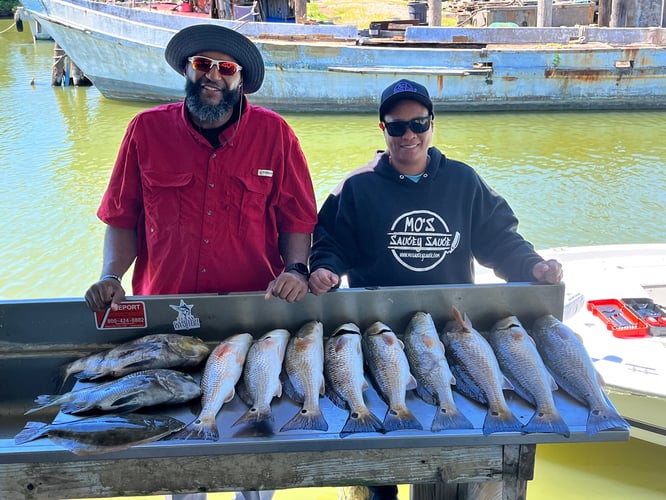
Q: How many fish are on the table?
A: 12